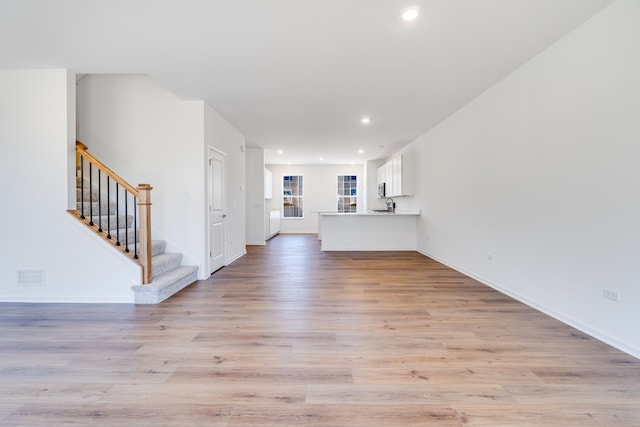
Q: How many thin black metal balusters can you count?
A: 7